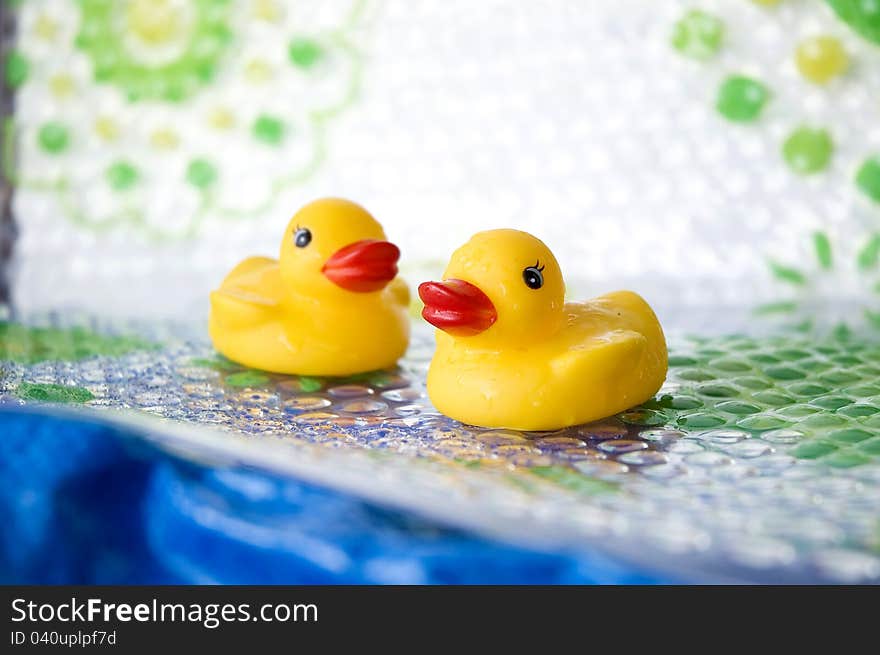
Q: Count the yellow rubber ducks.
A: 2